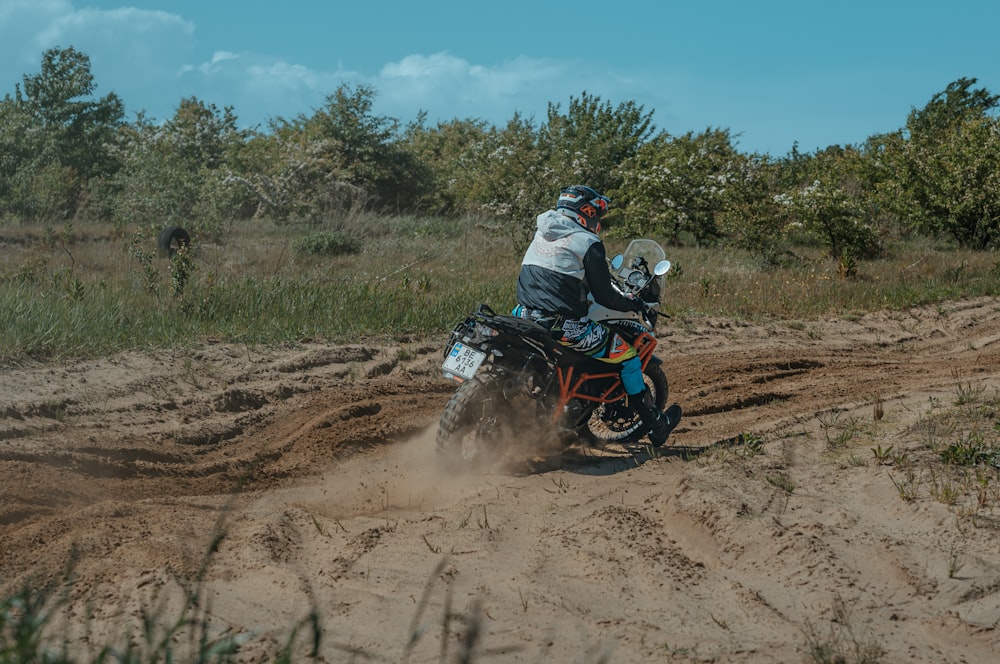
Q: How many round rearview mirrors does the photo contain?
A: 2